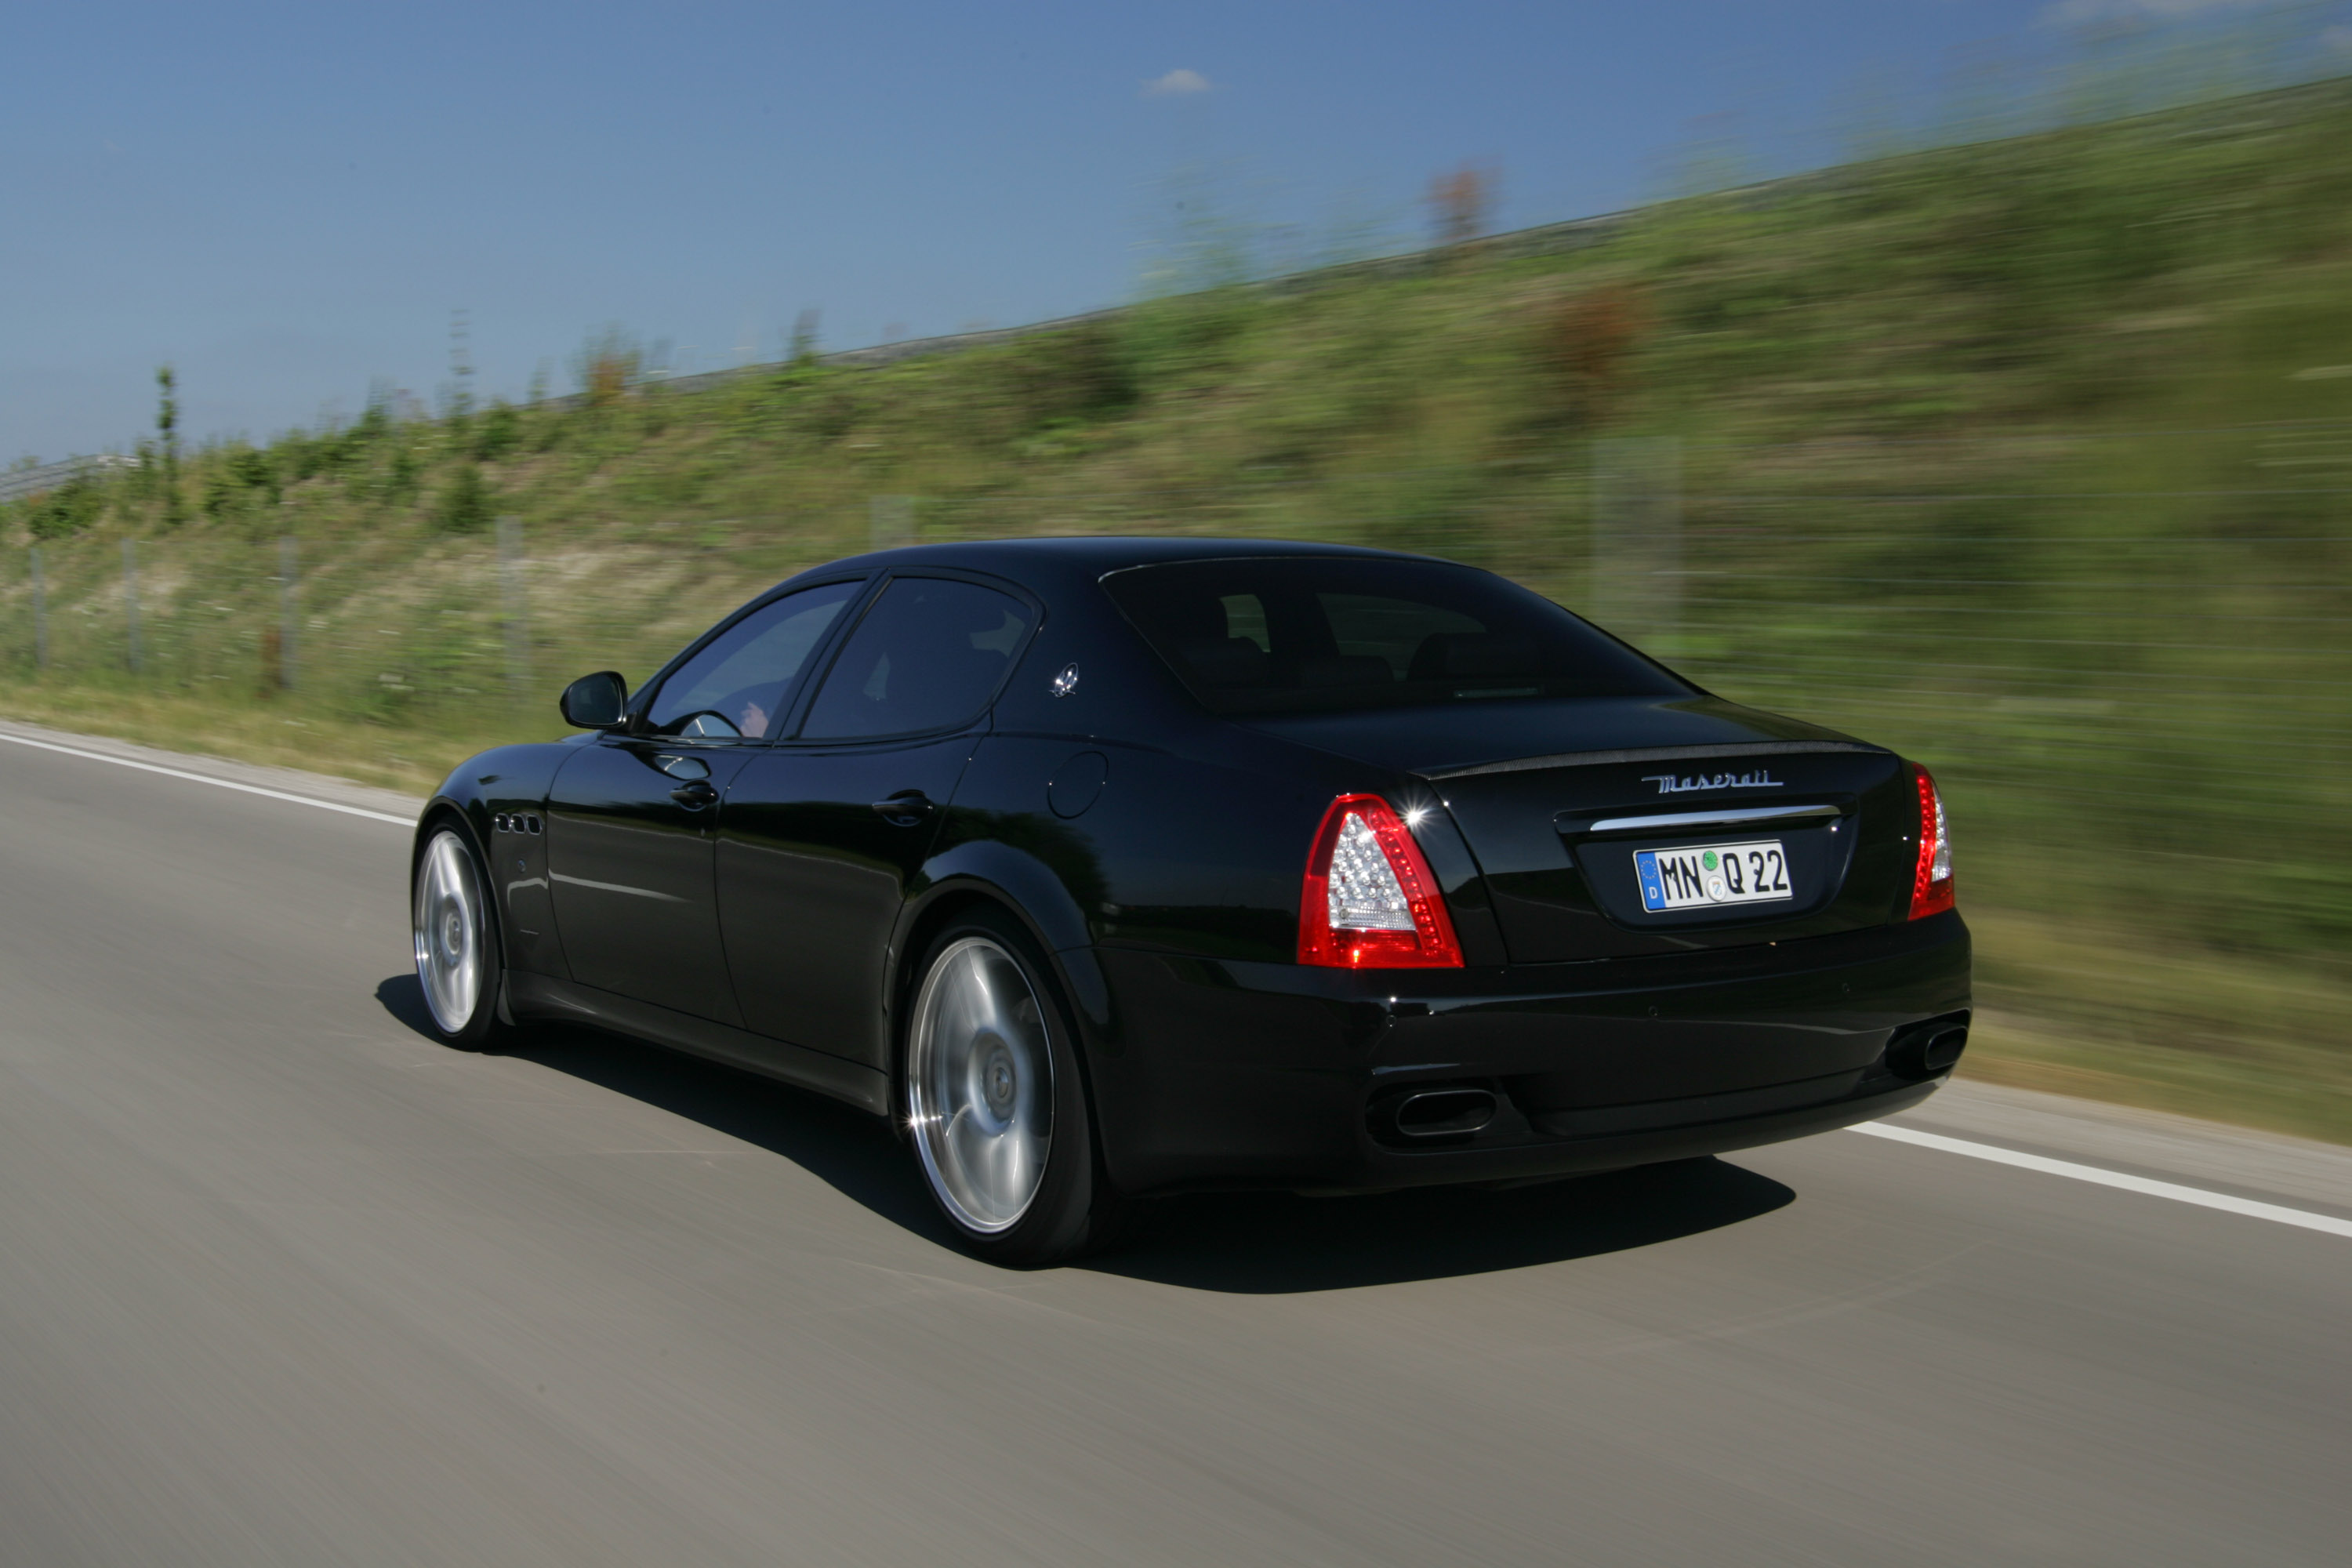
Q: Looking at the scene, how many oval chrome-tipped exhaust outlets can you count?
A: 2